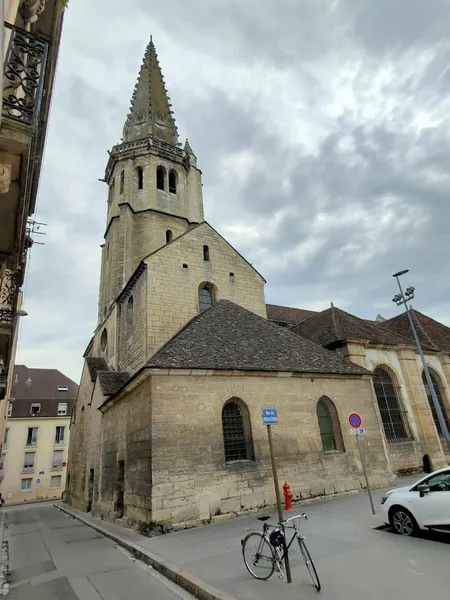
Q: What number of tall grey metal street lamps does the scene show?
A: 1